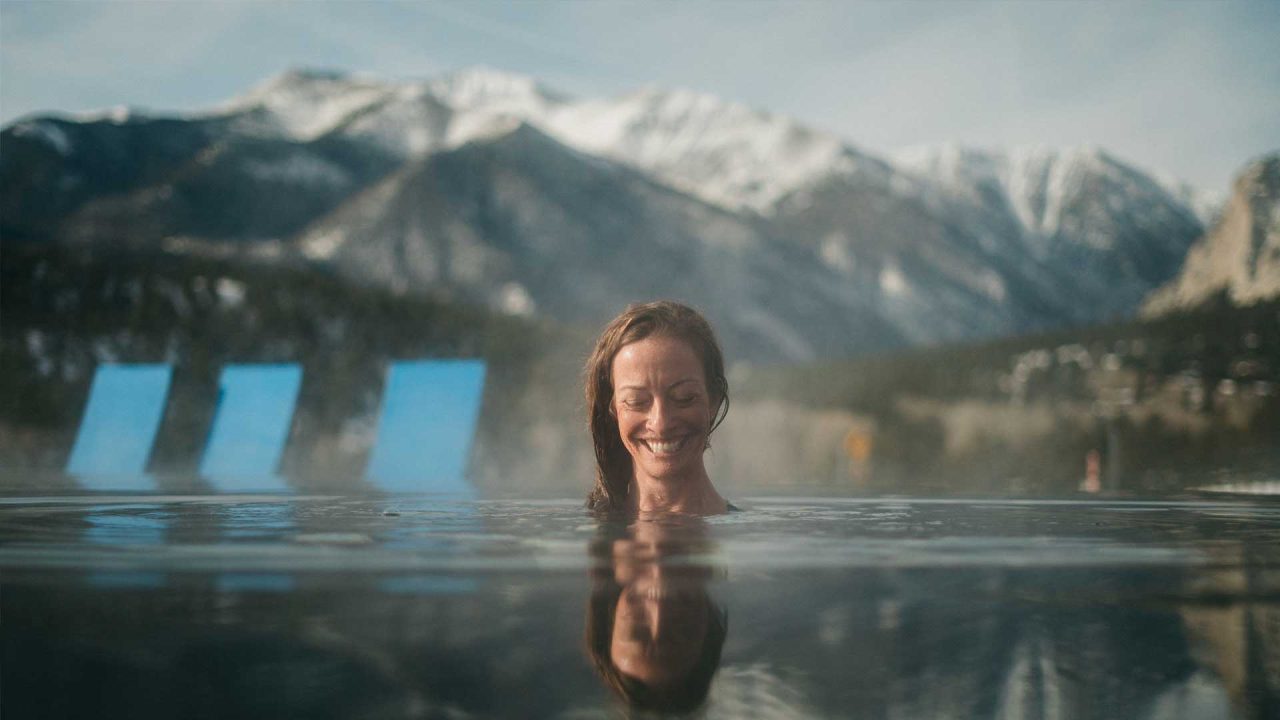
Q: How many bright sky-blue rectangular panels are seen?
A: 3